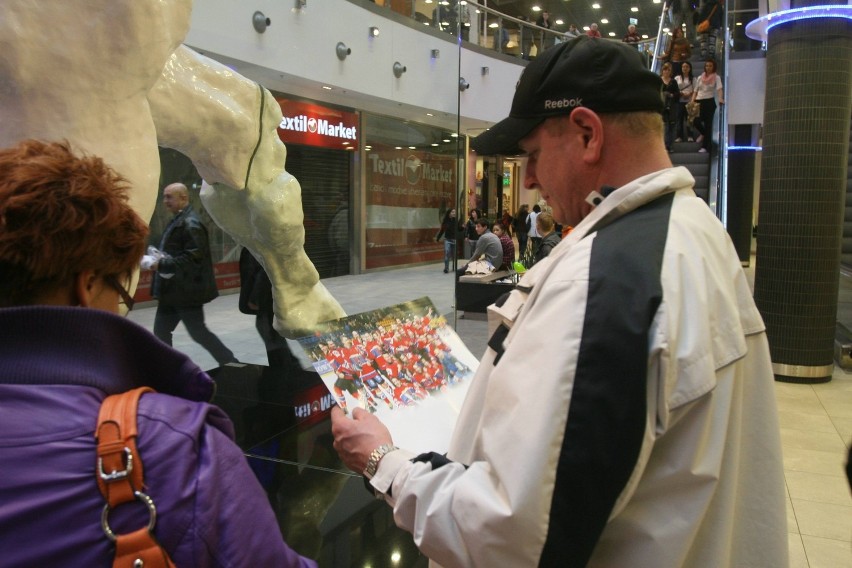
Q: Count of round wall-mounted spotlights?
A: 4